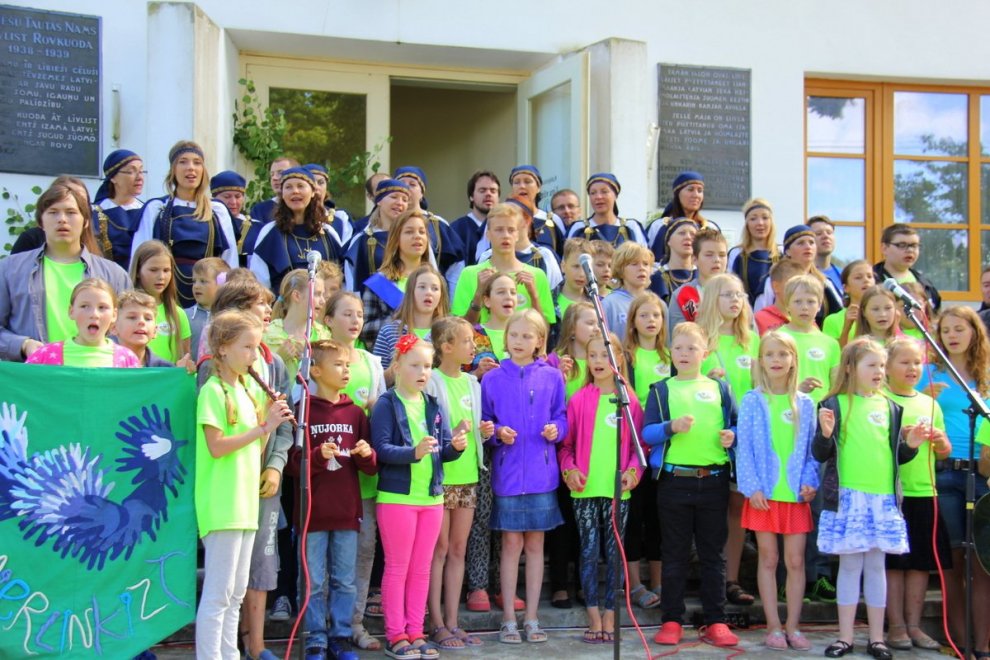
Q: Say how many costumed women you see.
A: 14